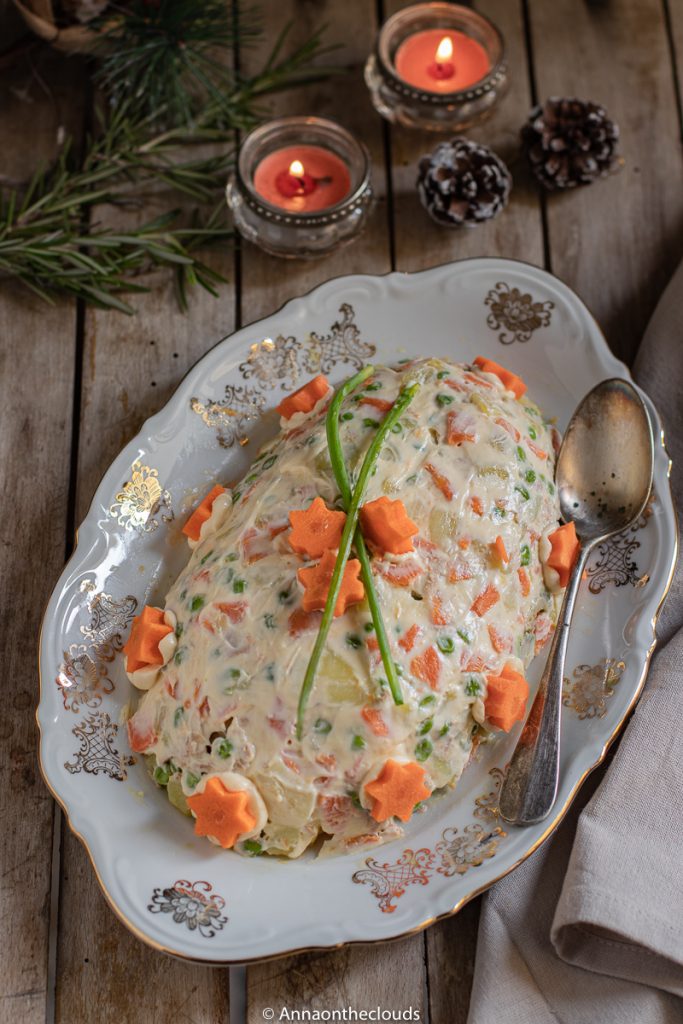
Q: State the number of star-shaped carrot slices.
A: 11